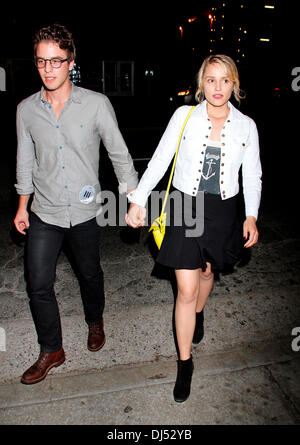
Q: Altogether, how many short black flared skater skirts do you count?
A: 1